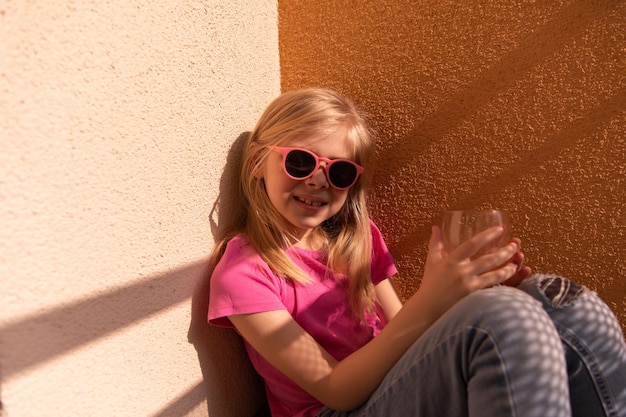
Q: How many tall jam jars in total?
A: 0